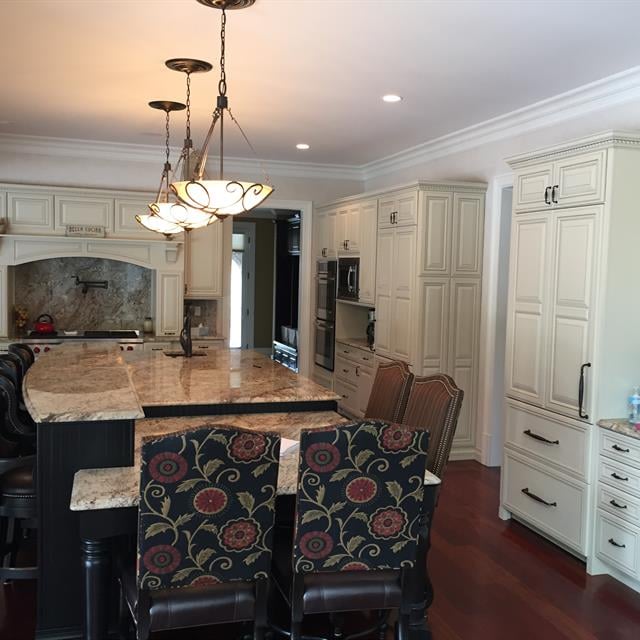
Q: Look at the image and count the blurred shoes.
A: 0